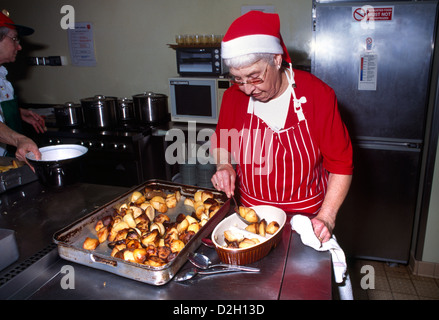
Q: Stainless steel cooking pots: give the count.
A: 4